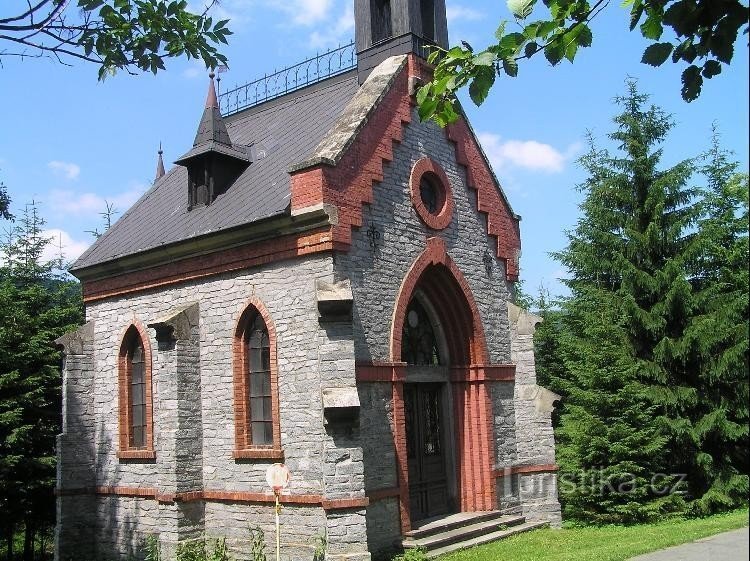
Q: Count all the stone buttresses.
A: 4